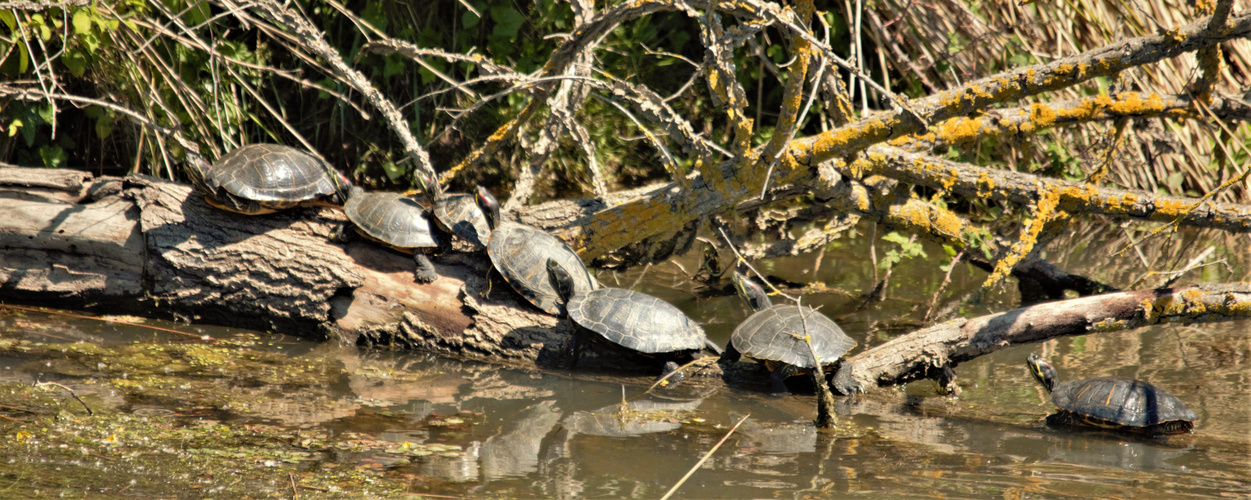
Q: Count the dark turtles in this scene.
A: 7